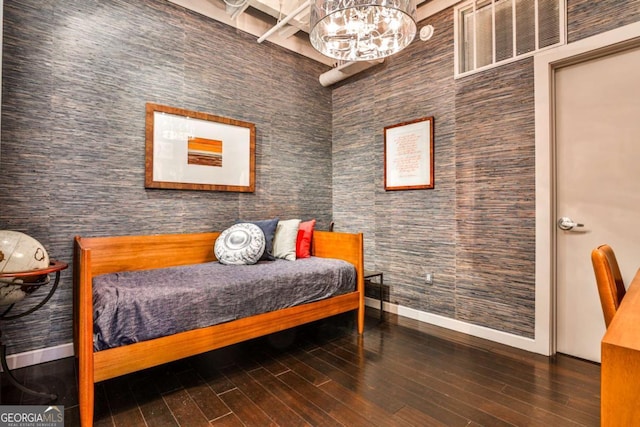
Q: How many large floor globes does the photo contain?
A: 1